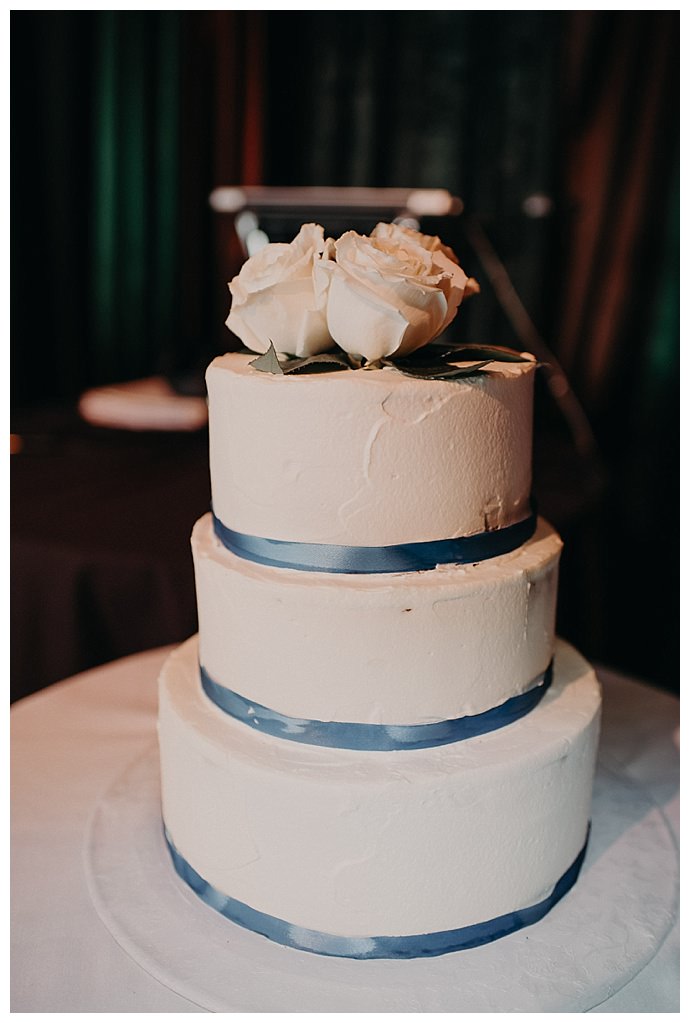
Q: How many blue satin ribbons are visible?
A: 3